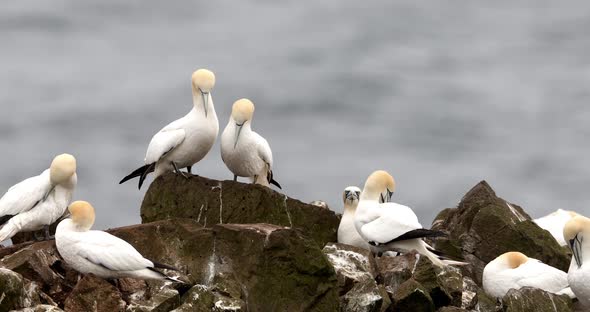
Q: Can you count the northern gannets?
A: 9